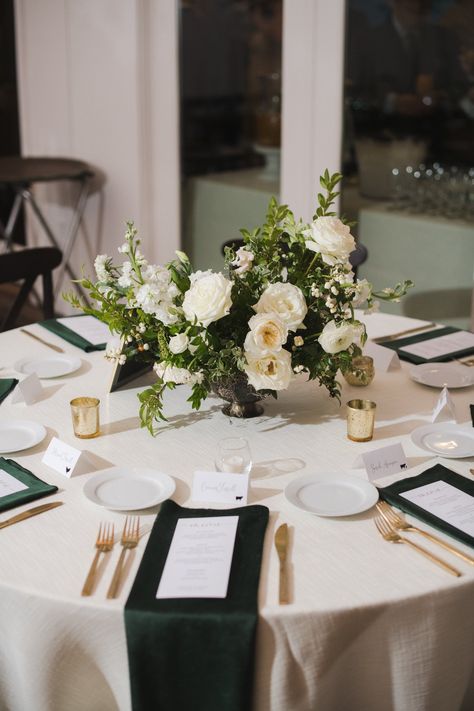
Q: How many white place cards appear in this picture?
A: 6